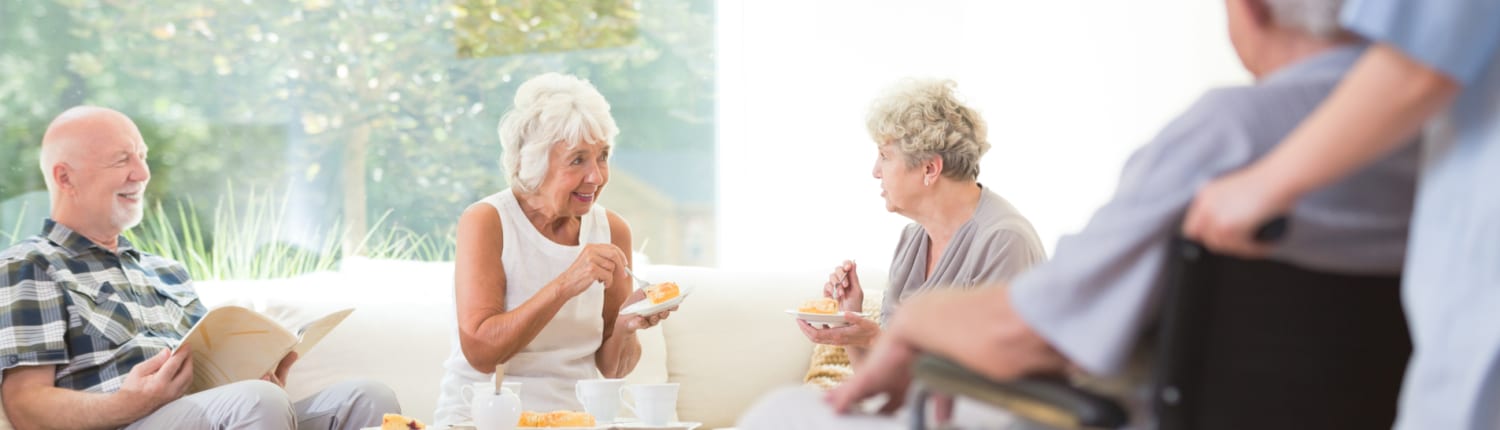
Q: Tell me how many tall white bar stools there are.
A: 0